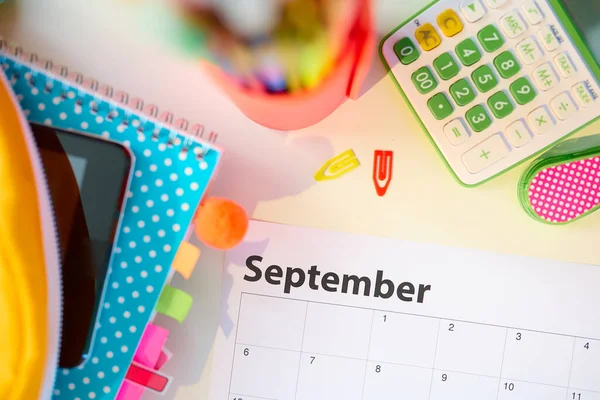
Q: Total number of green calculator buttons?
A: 12